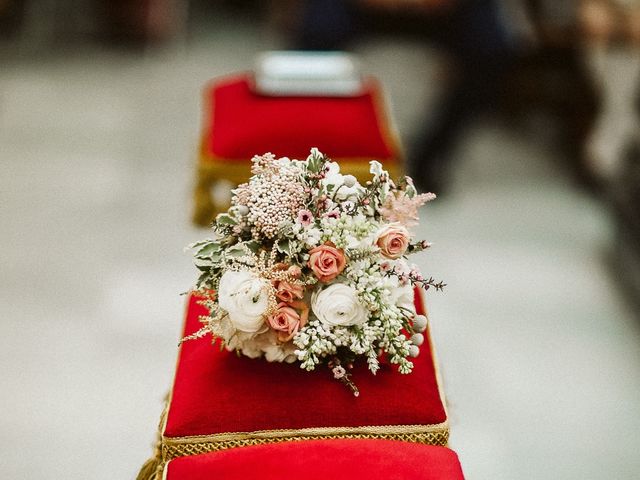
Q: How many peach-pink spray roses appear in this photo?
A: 4